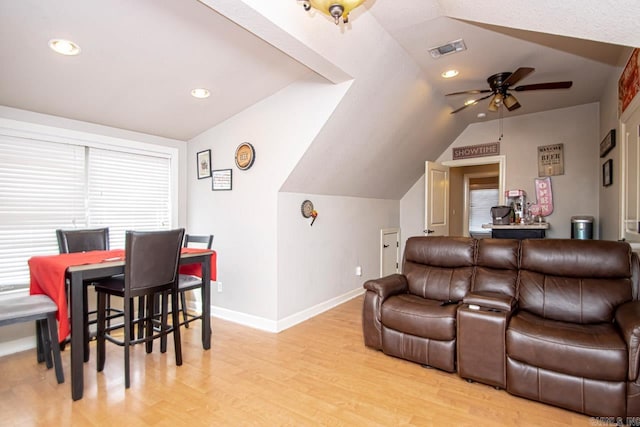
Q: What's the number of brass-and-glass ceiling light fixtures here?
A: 1